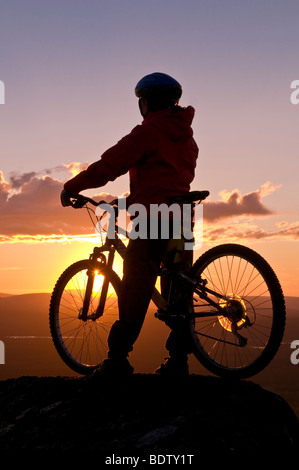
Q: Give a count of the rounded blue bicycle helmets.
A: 1